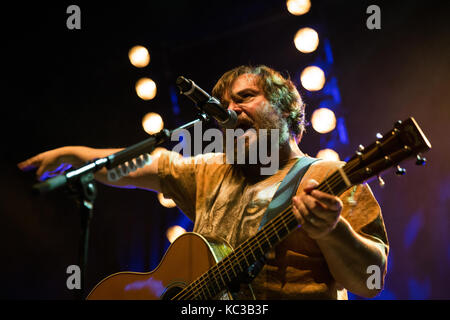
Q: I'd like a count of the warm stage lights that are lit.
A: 10